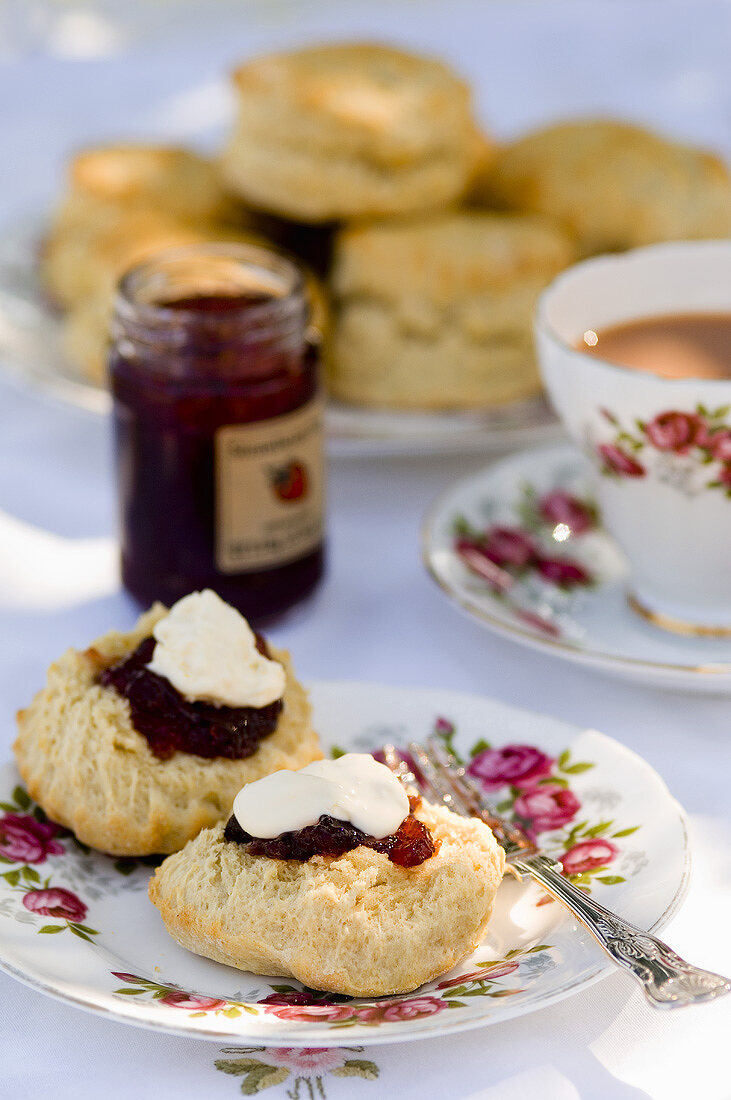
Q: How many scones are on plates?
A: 7